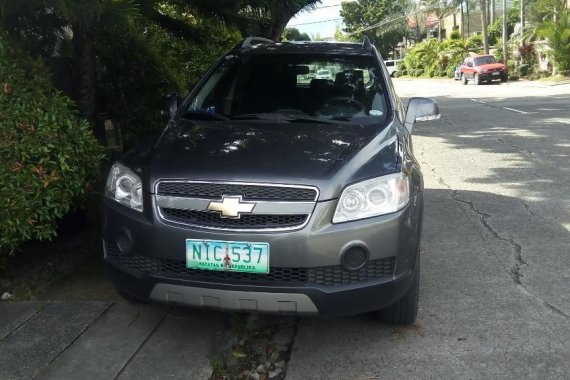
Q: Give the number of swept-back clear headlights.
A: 2